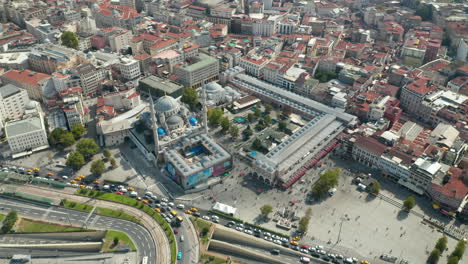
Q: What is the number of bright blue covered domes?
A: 2